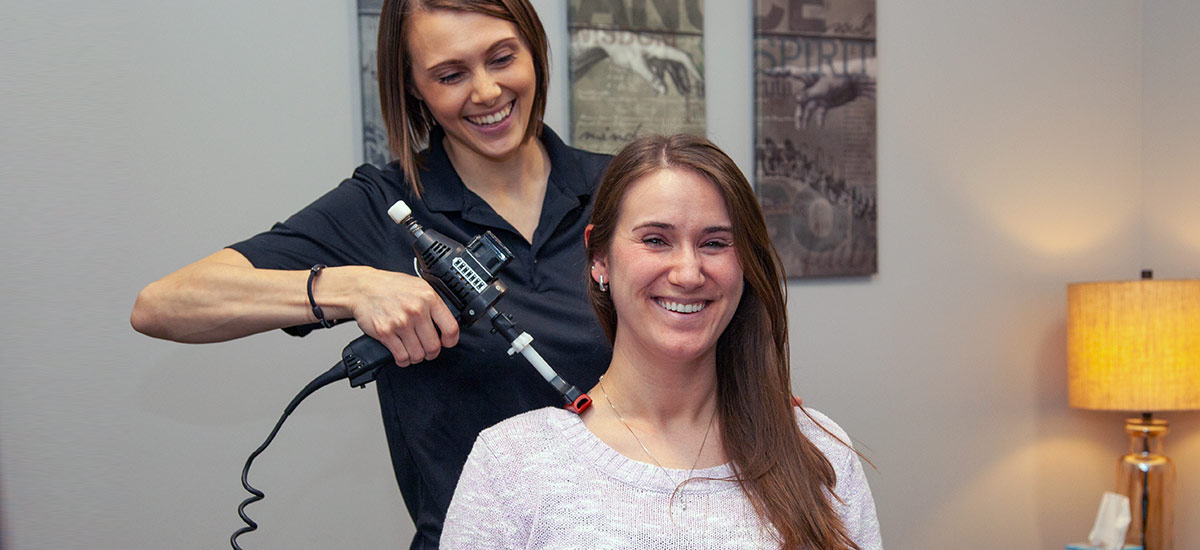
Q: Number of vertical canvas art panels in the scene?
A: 3